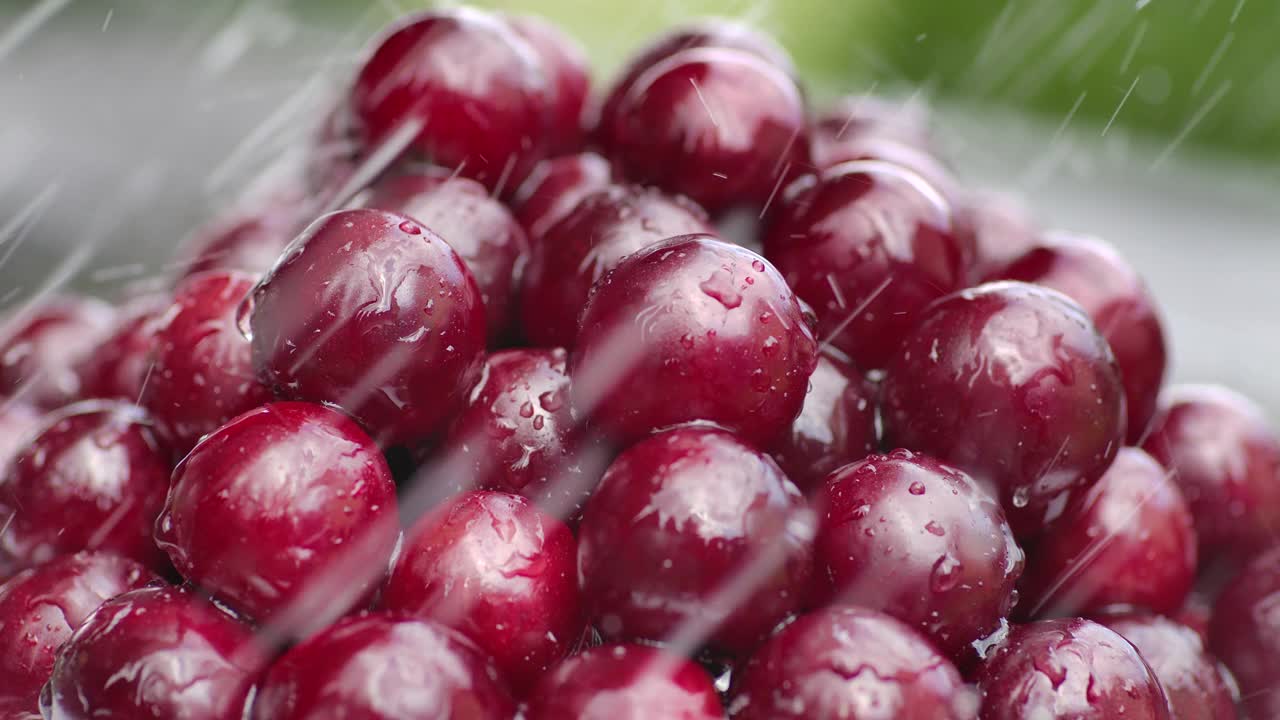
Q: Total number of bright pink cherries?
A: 0